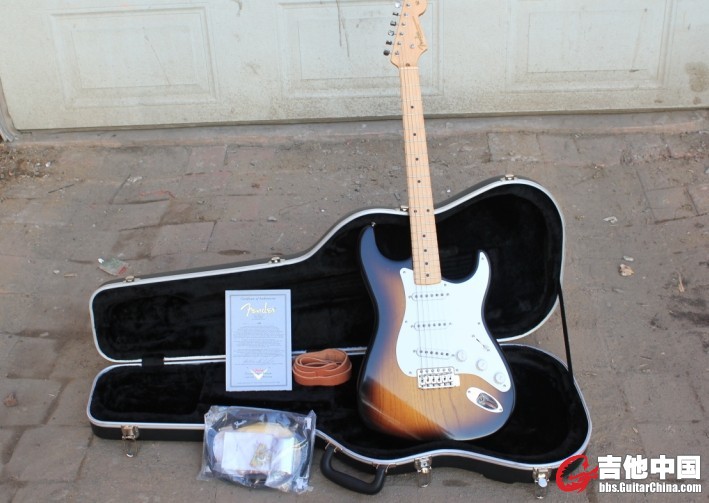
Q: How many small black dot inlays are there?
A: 10